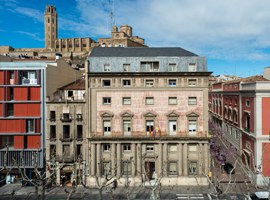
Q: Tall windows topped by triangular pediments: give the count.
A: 5